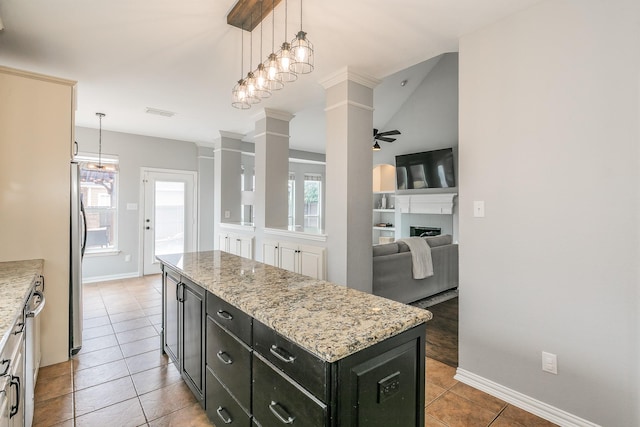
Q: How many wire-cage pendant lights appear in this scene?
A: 6